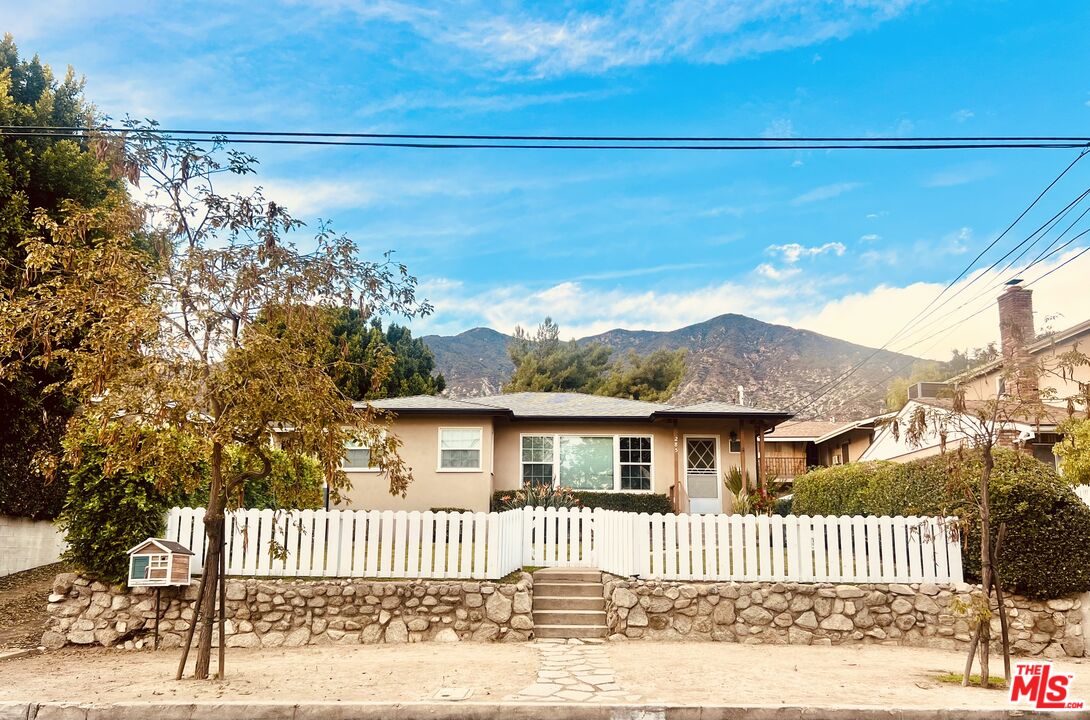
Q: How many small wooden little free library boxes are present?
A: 1